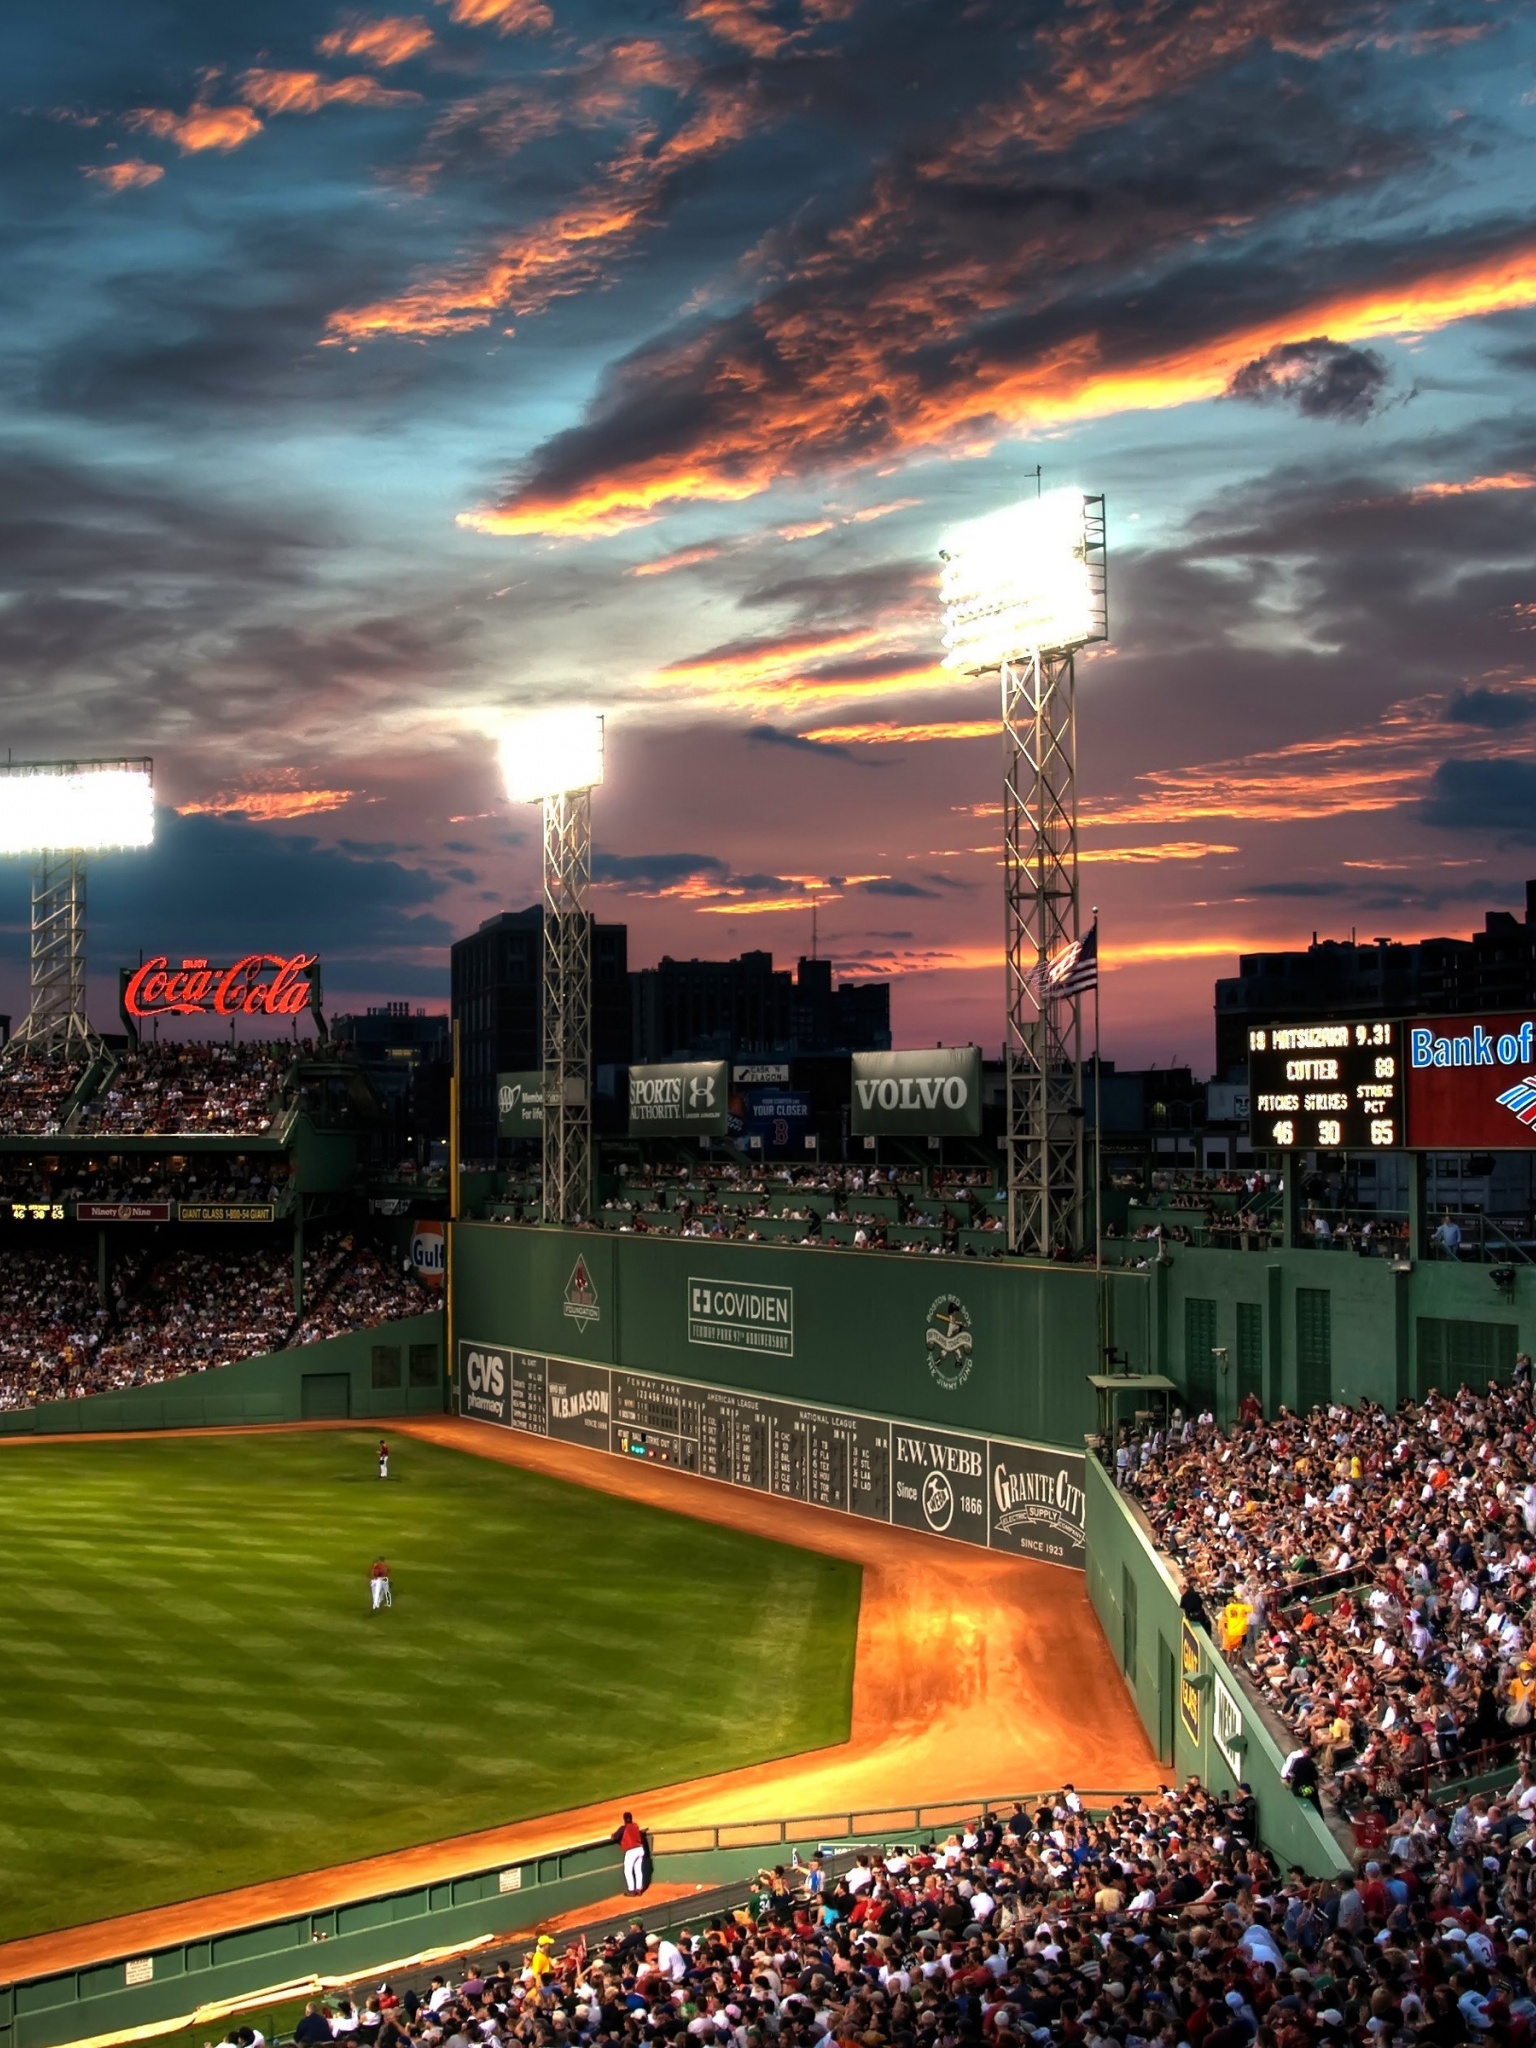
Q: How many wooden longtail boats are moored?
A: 0